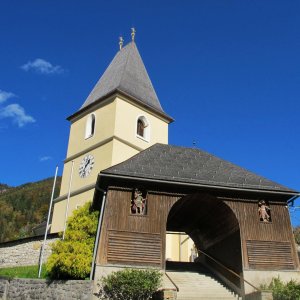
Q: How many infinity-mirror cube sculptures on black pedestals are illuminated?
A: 0